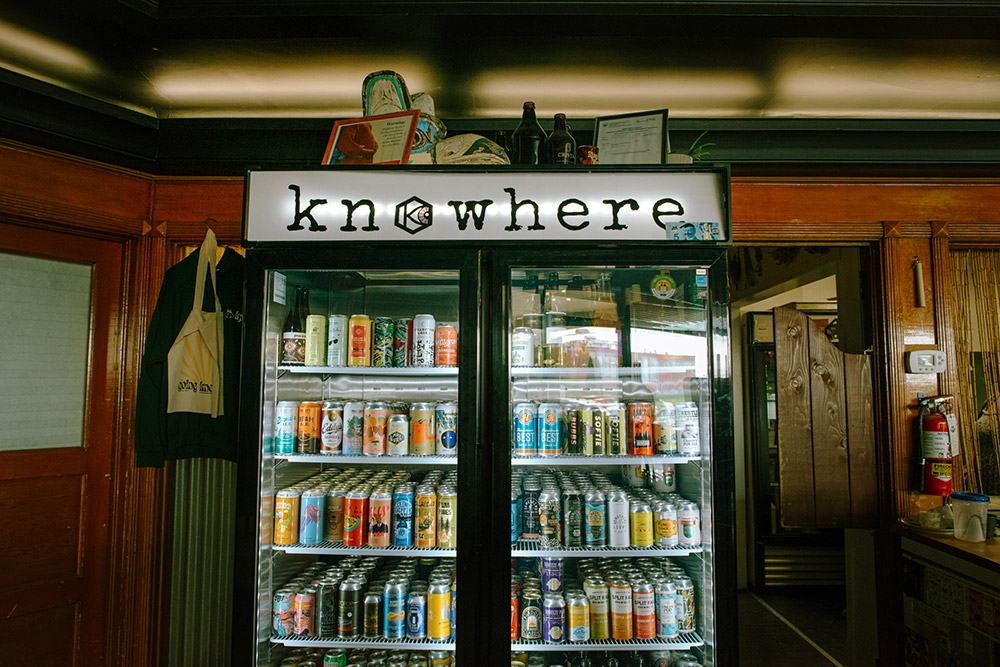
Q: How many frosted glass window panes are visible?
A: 1